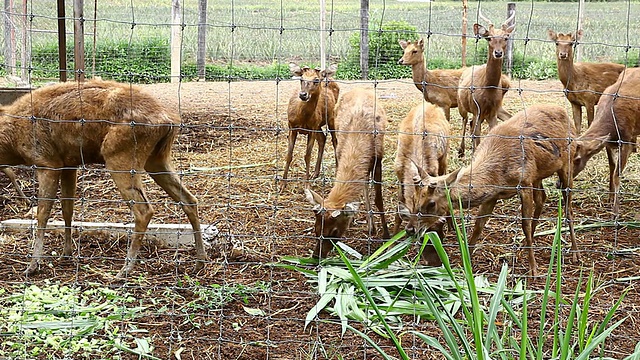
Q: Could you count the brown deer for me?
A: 9